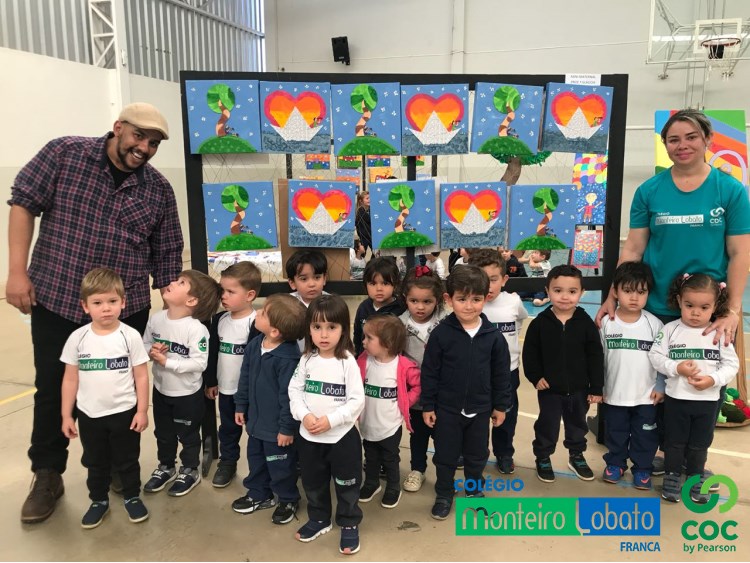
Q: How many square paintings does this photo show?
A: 11